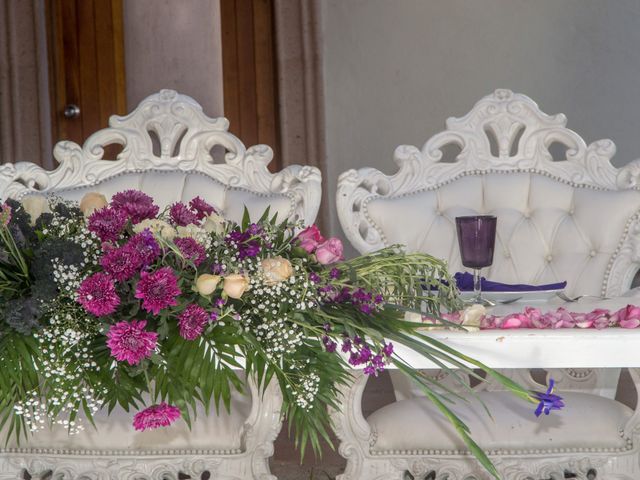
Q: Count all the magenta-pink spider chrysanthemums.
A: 12